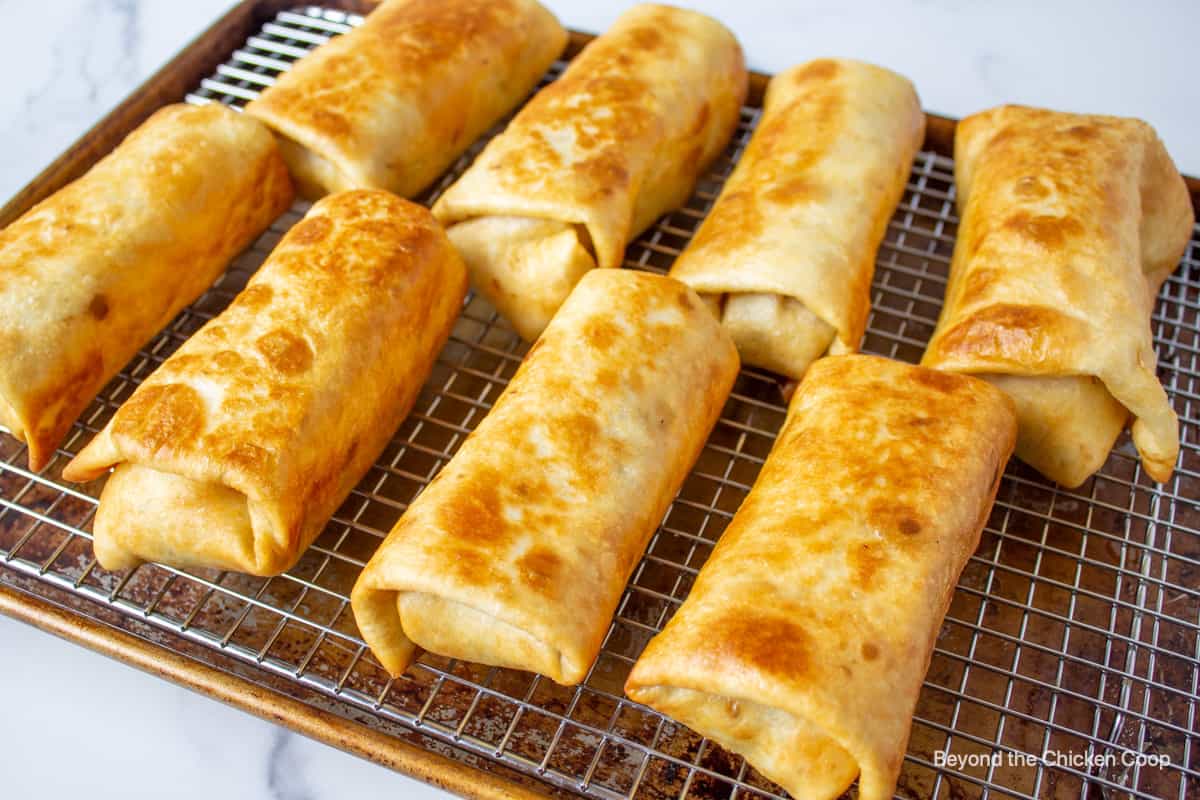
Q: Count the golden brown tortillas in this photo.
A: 8